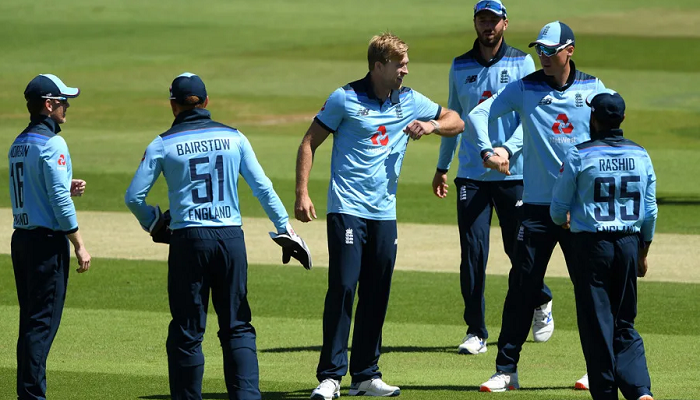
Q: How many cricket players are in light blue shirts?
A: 6